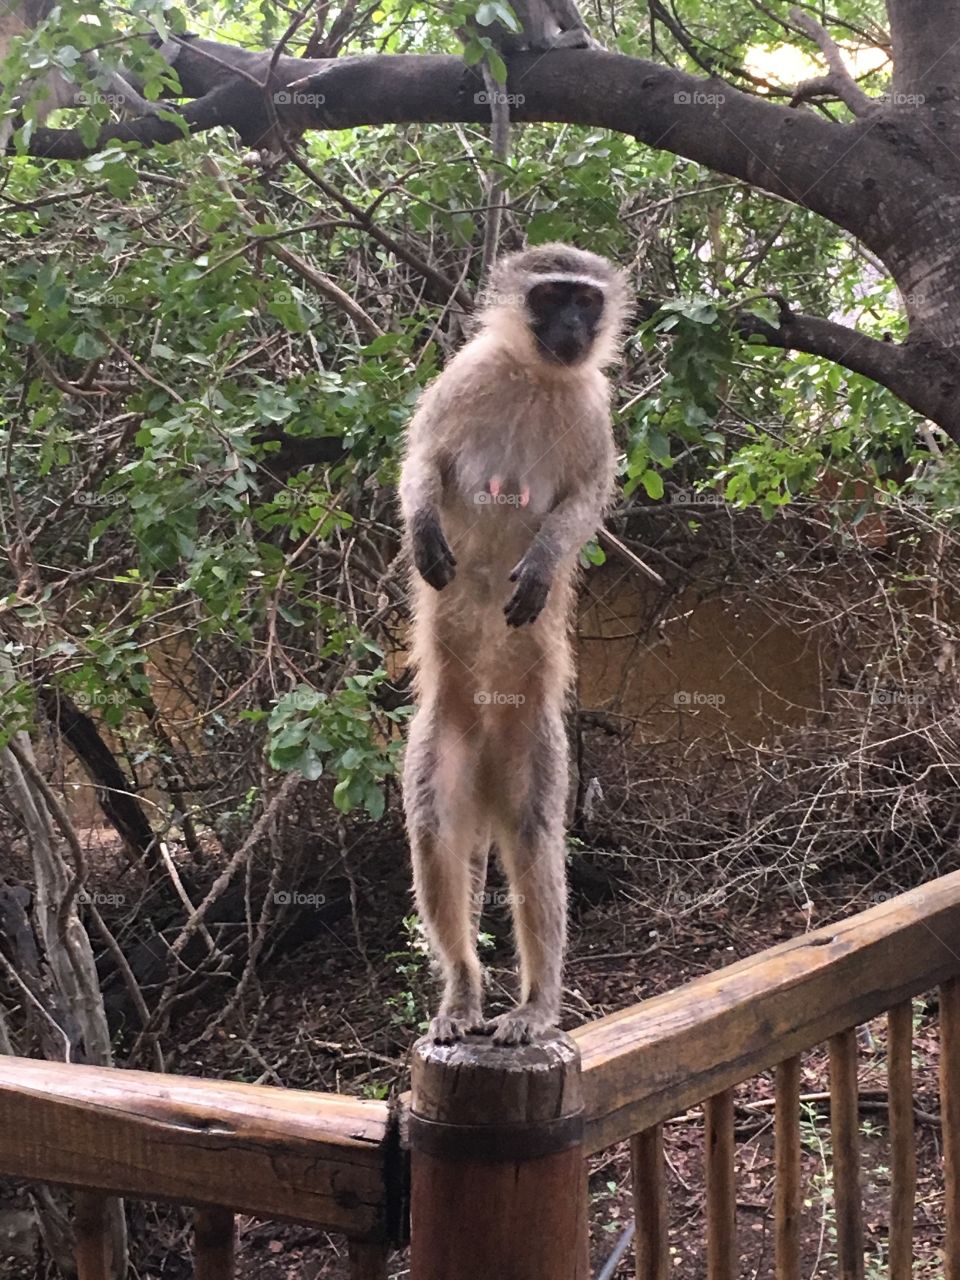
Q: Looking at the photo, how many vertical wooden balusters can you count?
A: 9